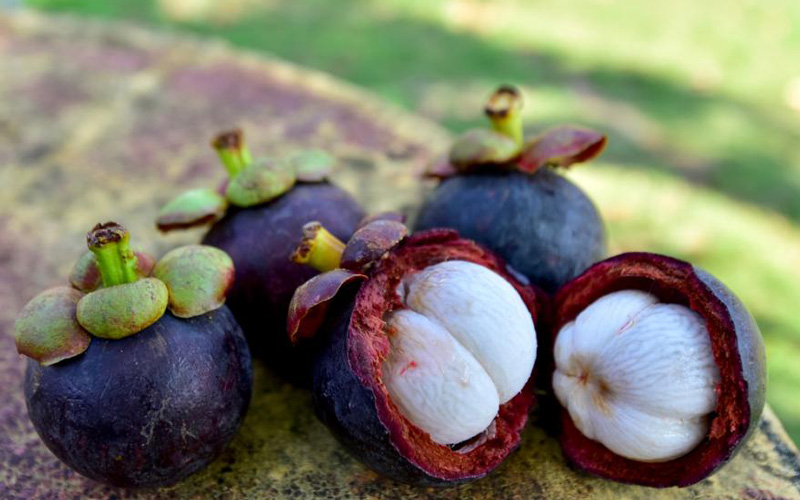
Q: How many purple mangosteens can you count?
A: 5